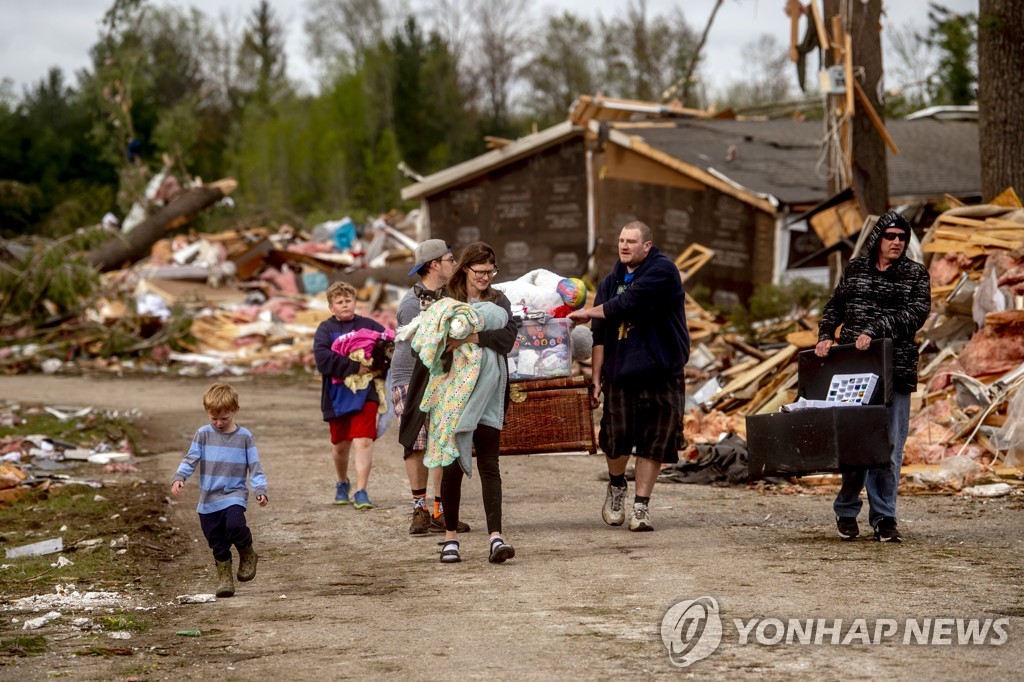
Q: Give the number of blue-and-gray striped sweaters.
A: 1